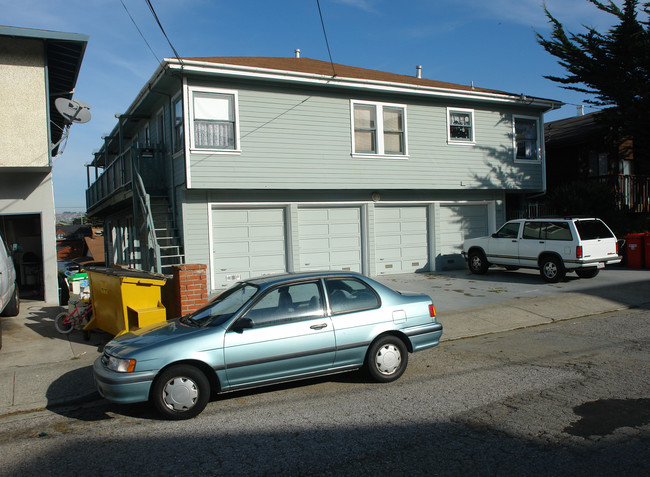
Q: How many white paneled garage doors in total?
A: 4